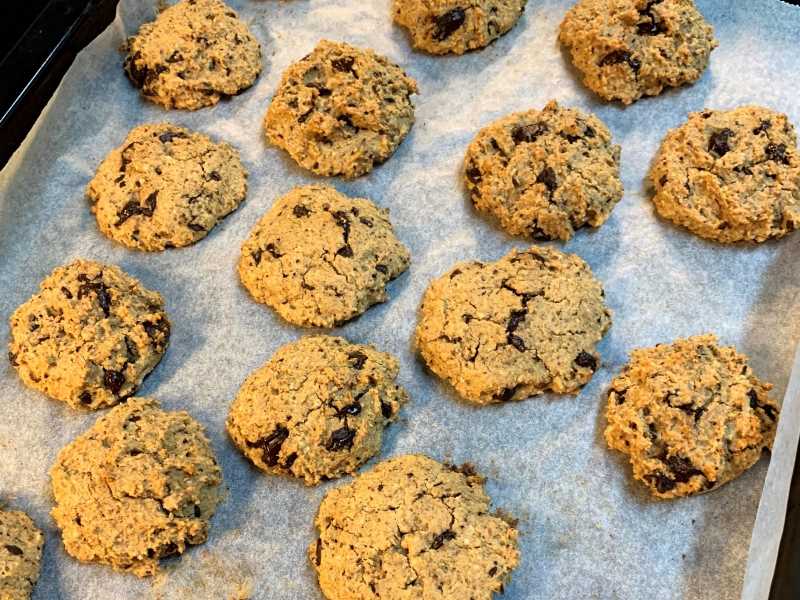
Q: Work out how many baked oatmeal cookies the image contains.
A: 15